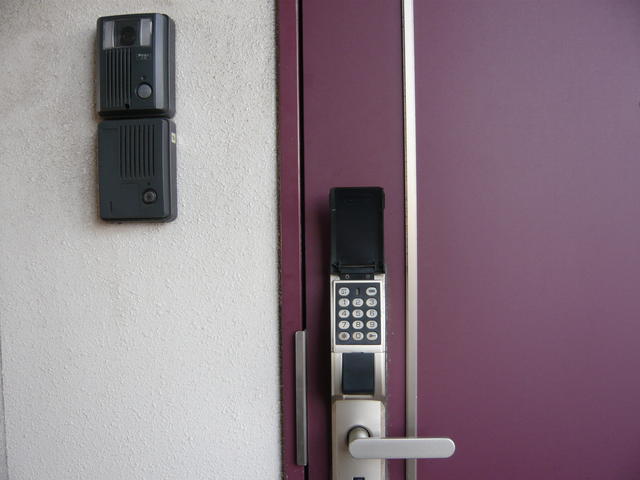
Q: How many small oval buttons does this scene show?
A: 14